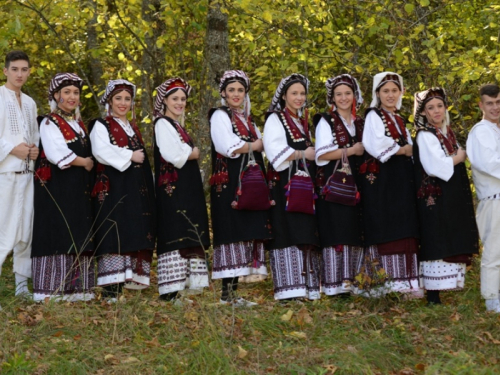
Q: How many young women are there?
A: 8